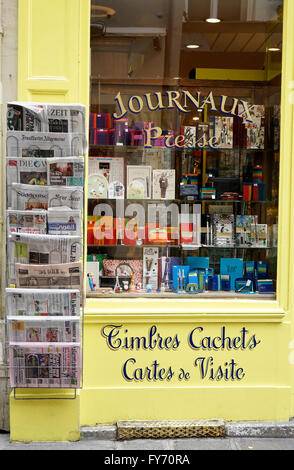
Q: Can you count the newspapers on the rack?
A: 14